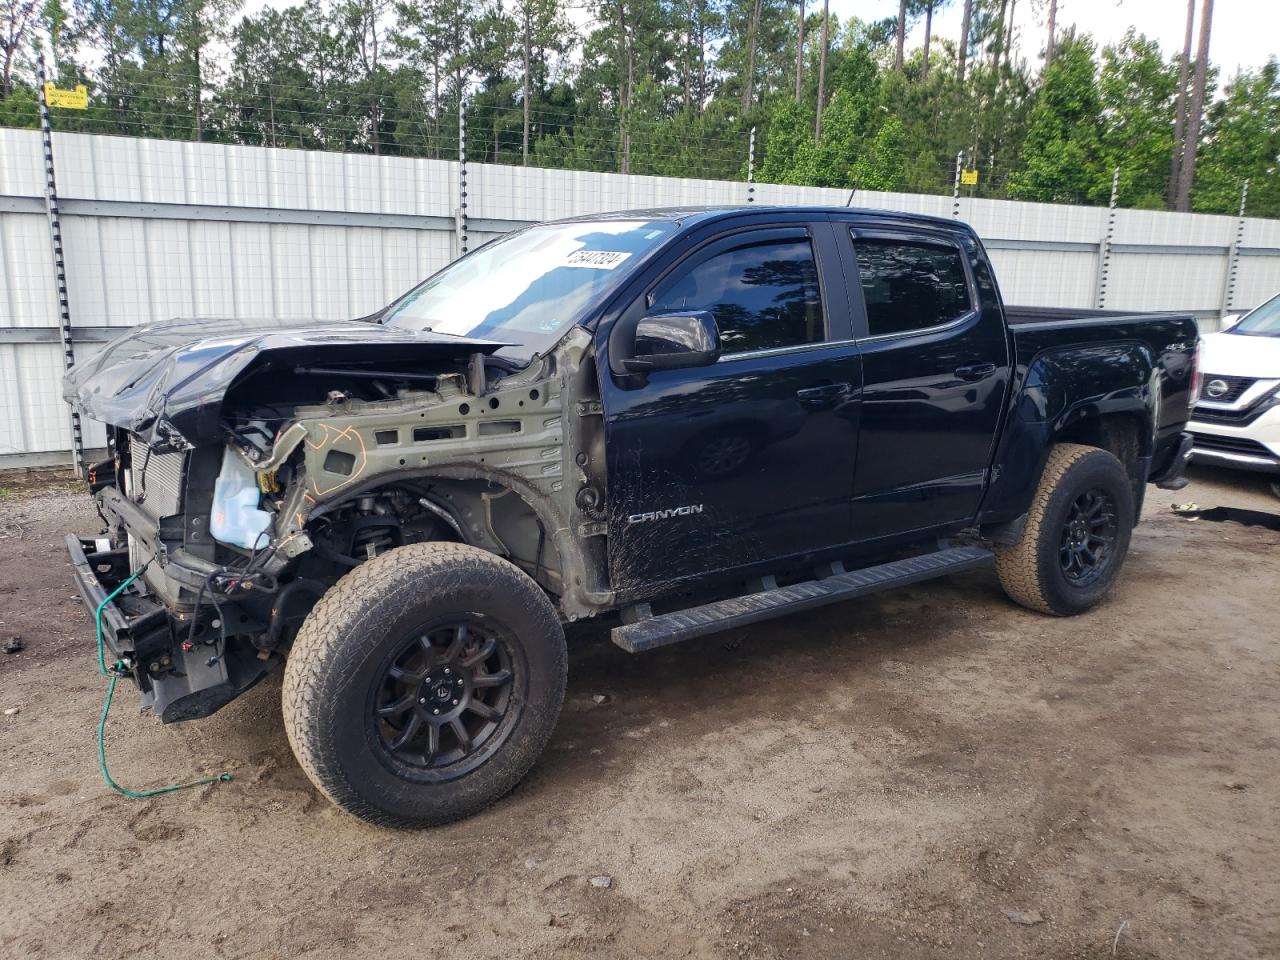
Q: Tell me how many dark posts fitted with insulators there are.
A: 6